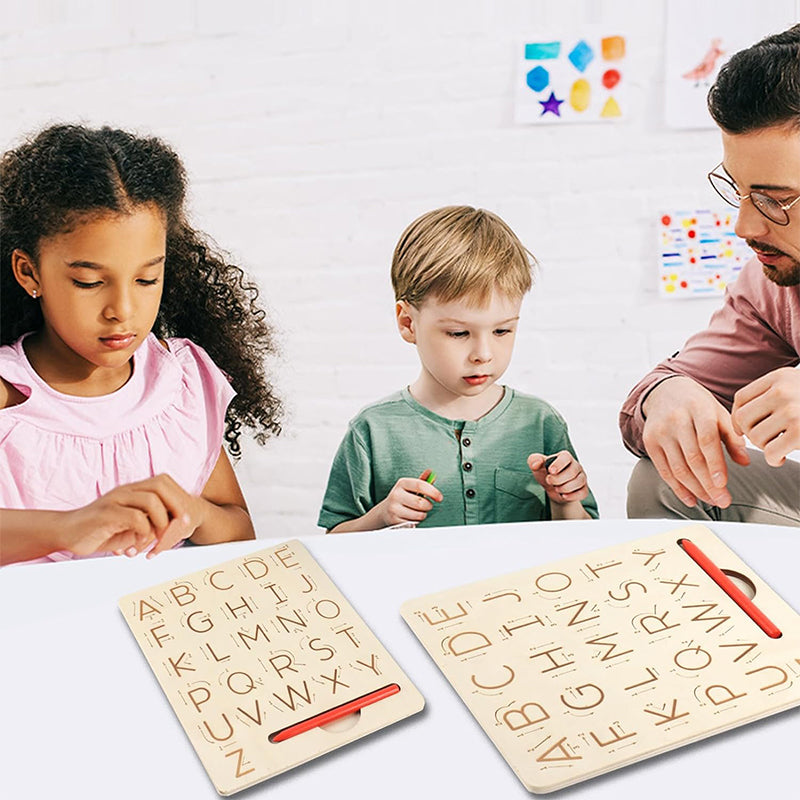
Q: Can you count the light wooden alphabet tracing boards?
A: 2